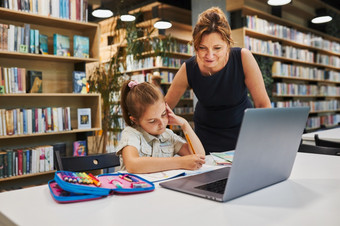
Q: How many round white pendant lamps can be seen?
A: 5